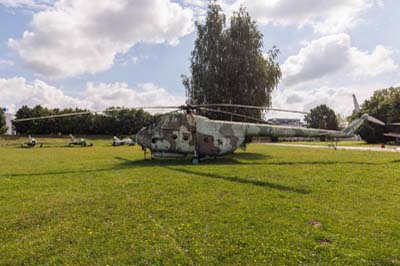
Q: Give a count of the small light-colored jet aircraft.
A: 3